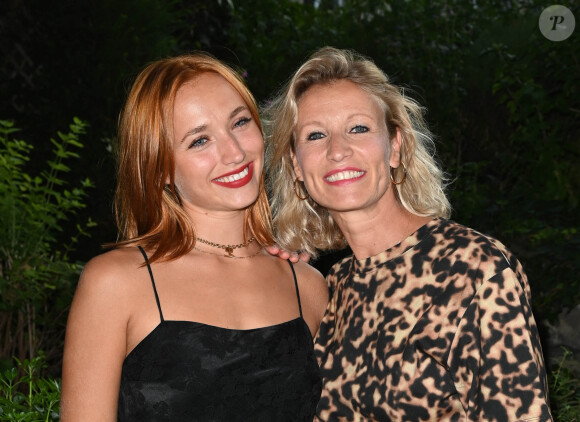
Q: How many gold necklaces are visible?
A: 2